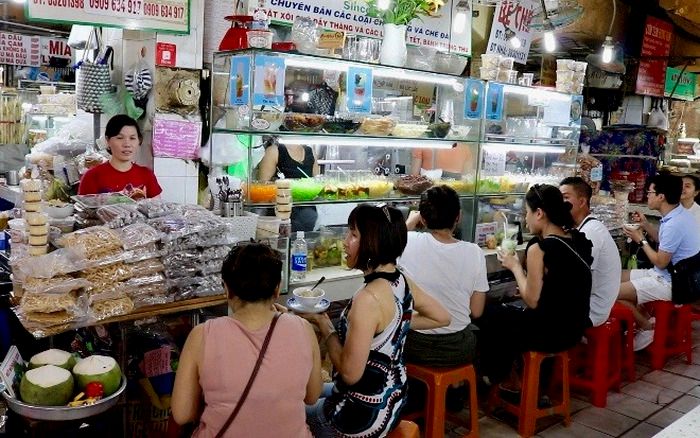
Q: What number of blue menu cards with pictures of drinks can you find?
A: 5